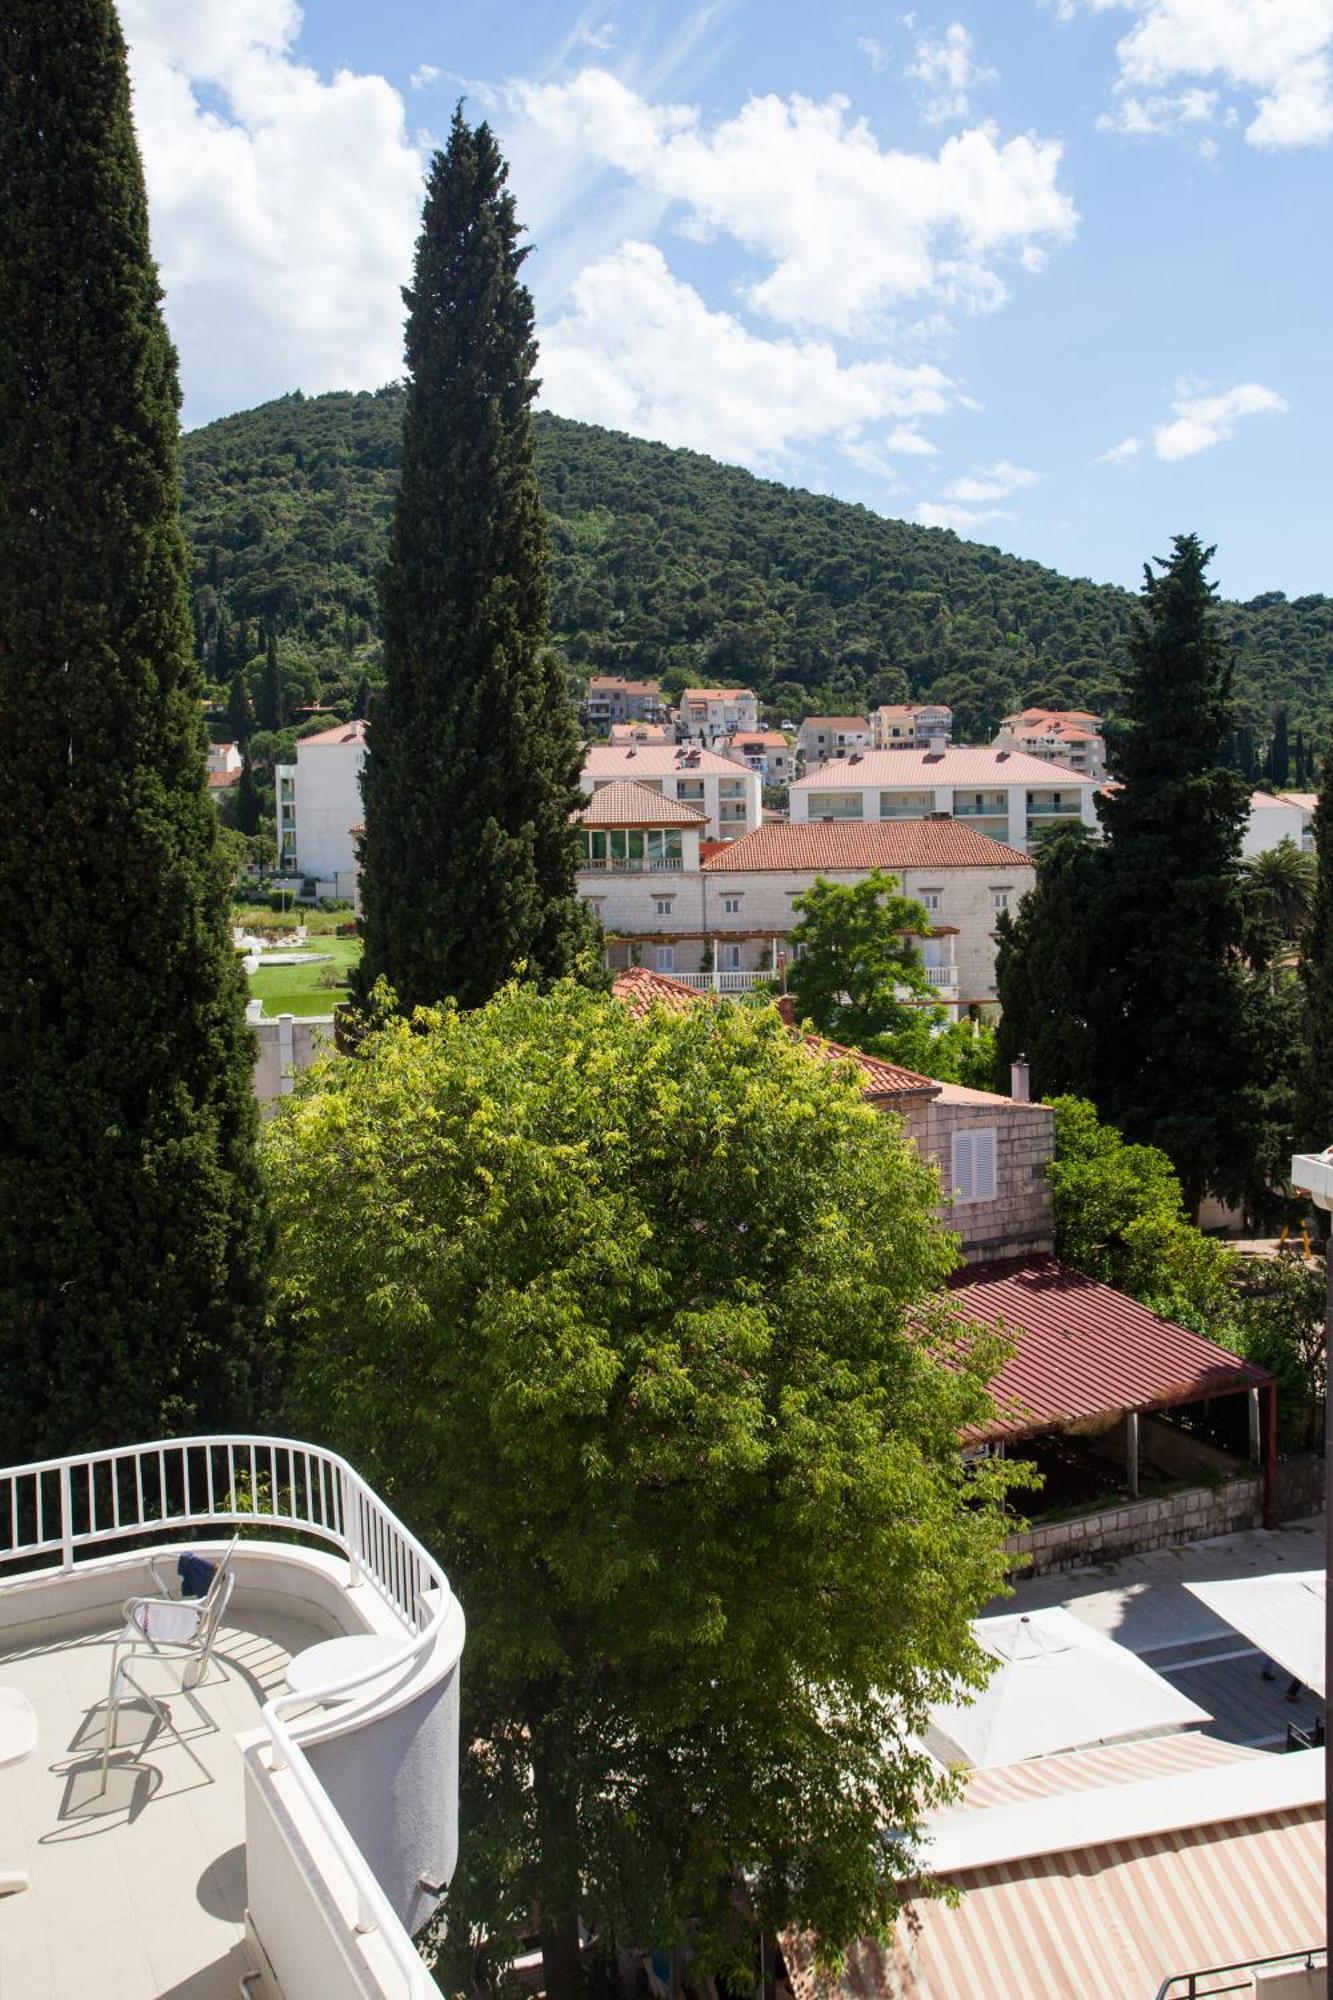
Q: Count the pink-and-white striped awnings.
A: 2